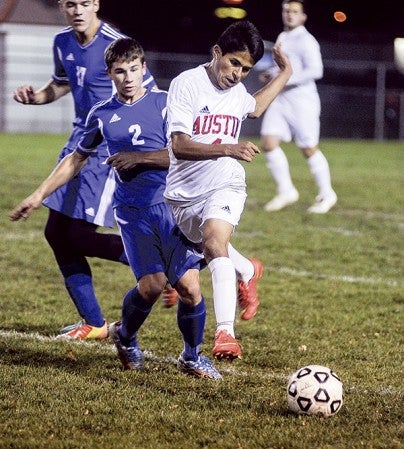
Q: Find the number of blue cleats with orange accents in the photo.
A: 2